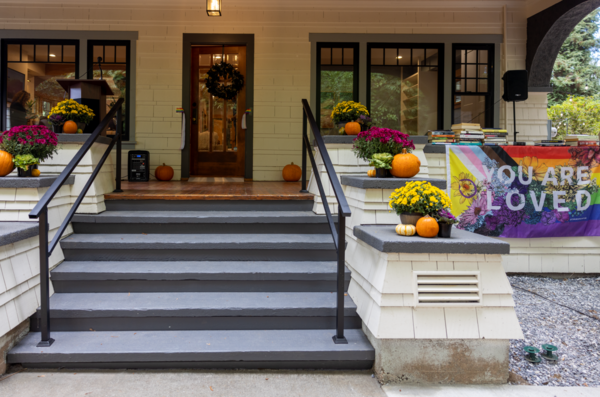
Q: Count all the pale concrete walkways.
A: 1